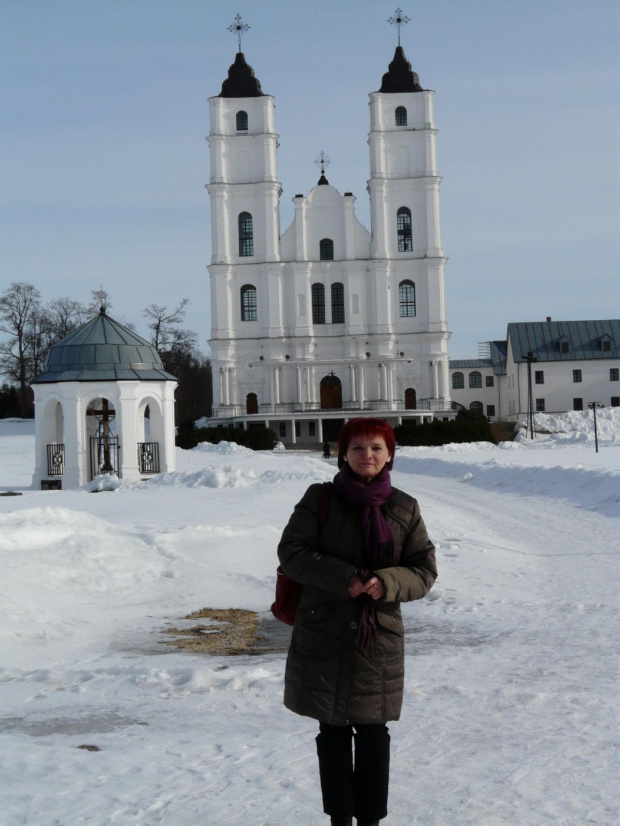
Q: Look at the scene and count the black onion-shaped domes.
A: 2